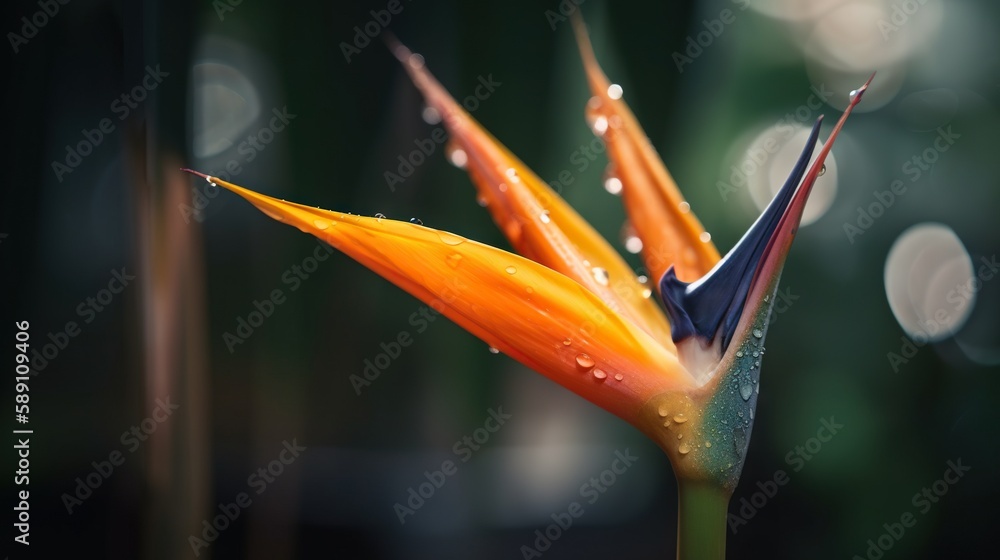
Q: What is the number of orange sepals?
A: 3